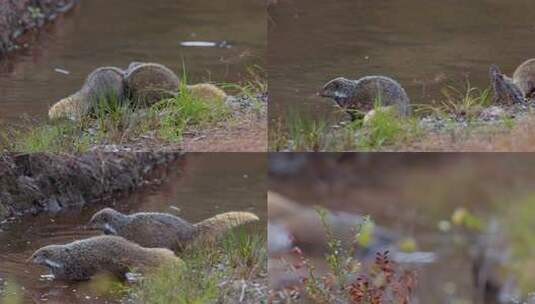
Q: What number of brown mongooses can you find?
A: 6